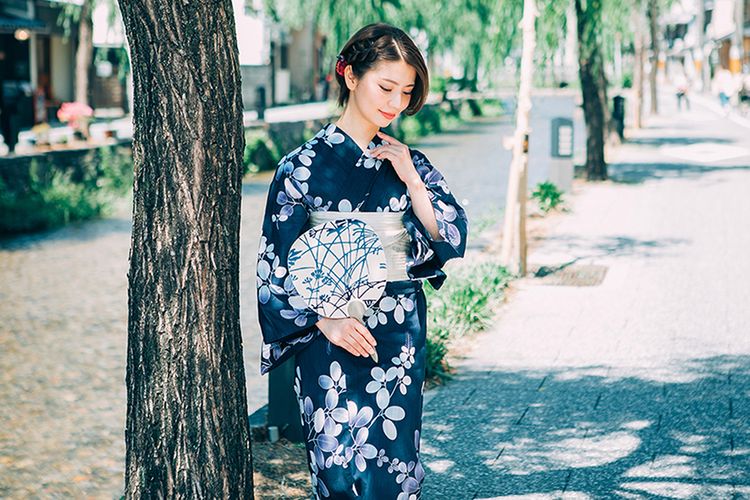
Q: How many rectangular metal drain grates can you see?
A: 1